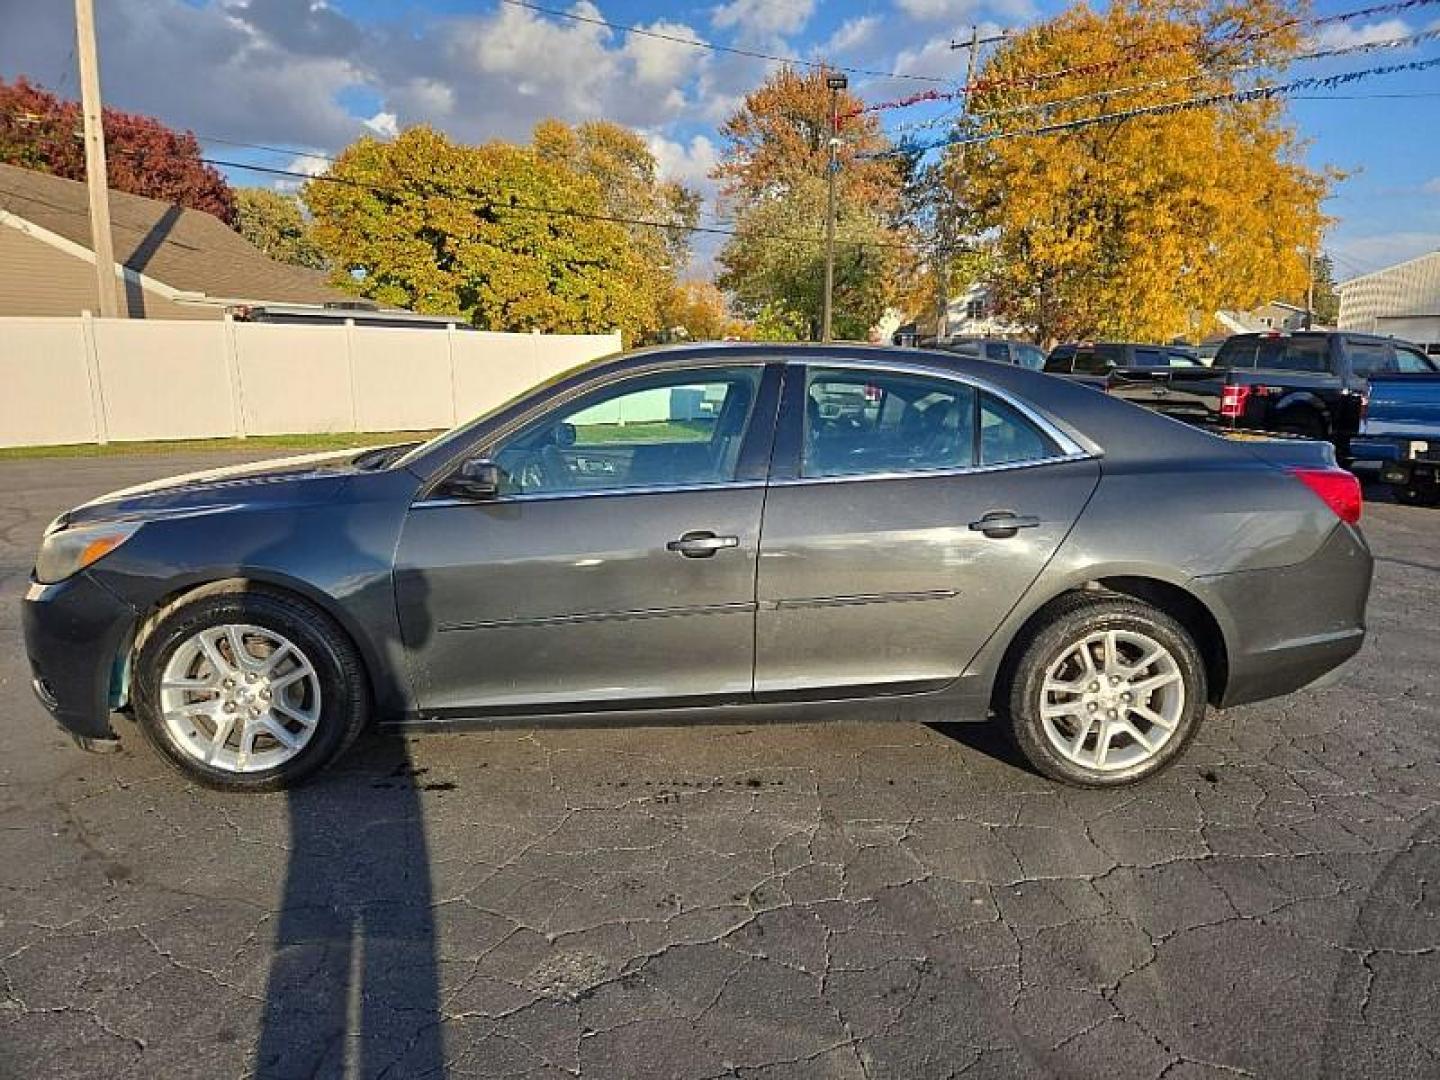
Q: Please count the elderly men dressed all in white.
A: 0